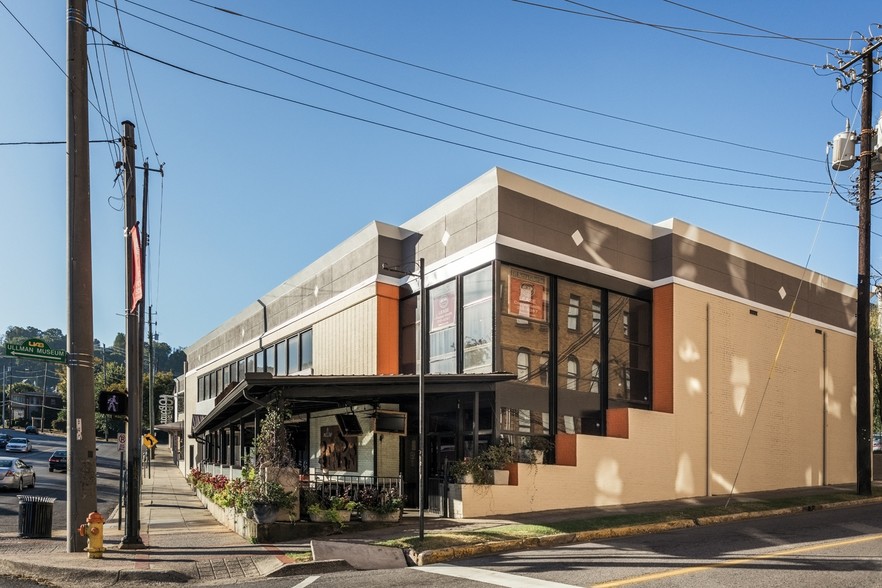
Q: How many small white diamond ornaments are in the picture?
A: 6